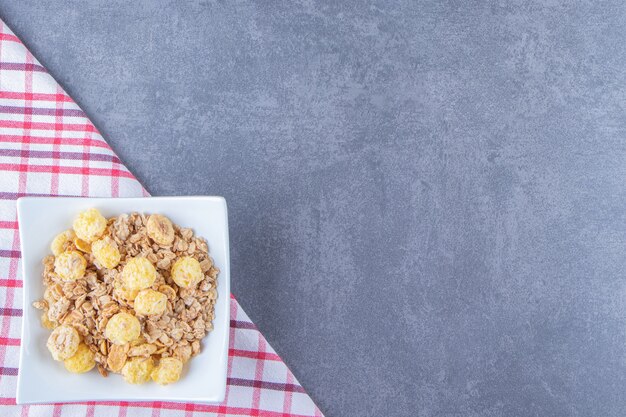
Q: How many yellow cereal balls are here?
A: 11